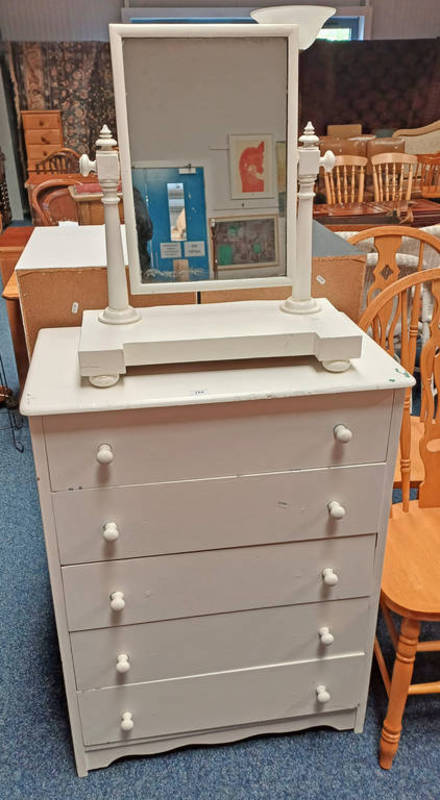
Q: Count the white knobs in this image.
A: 12